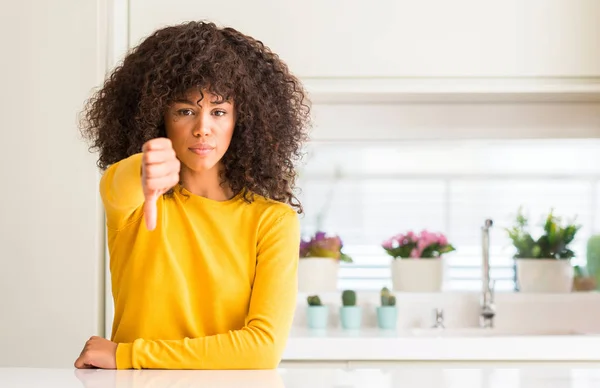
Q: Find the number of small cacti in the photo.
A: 3